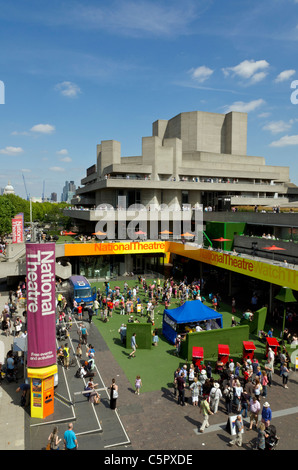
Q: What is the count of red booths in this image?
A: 4